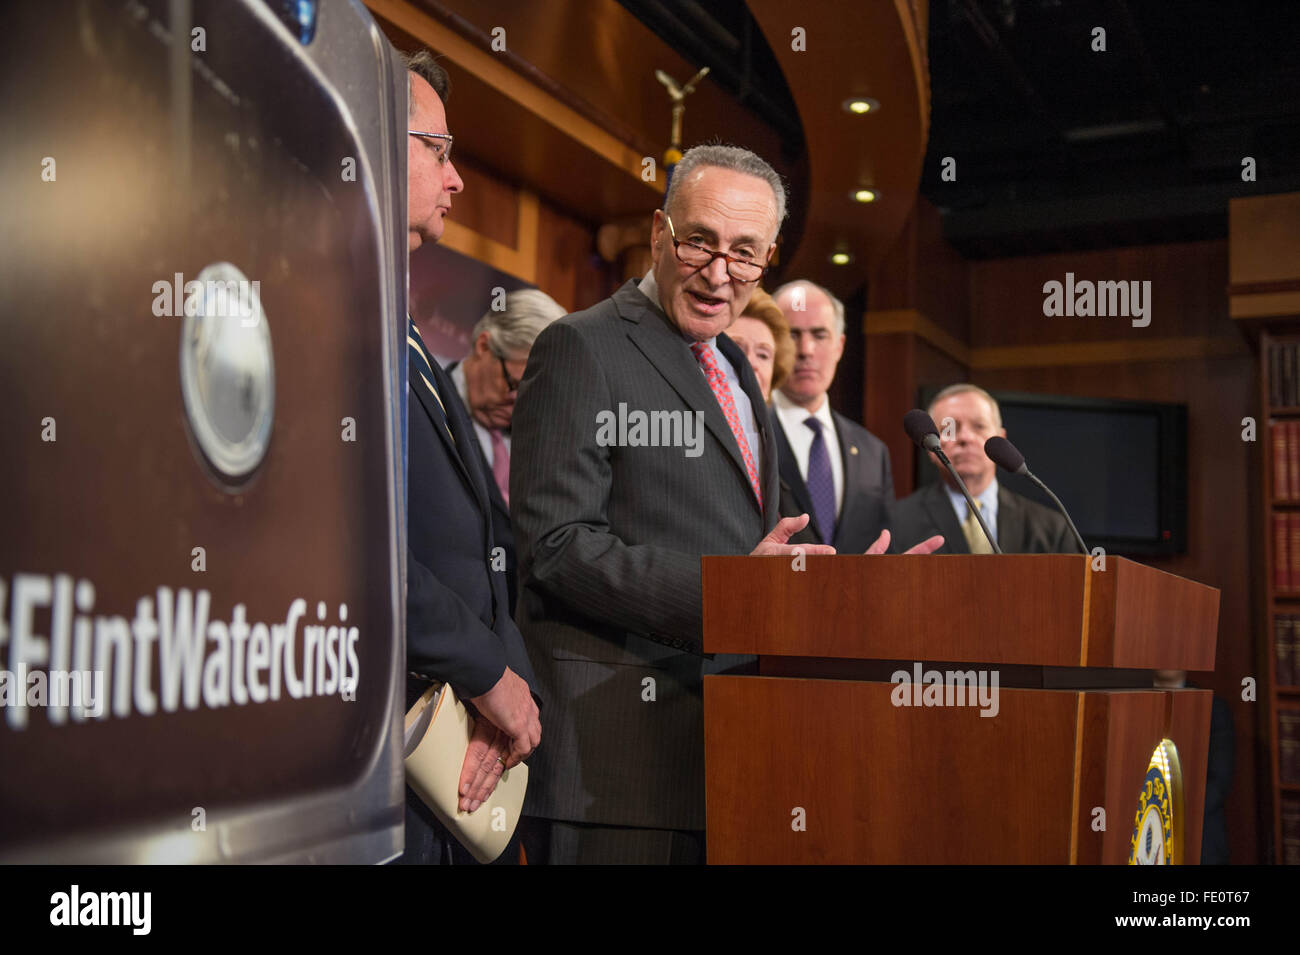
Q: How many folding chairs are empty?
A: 0